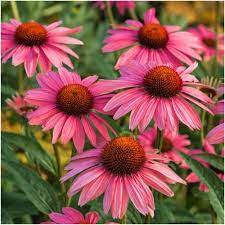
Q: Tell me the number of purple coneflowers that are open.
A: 5